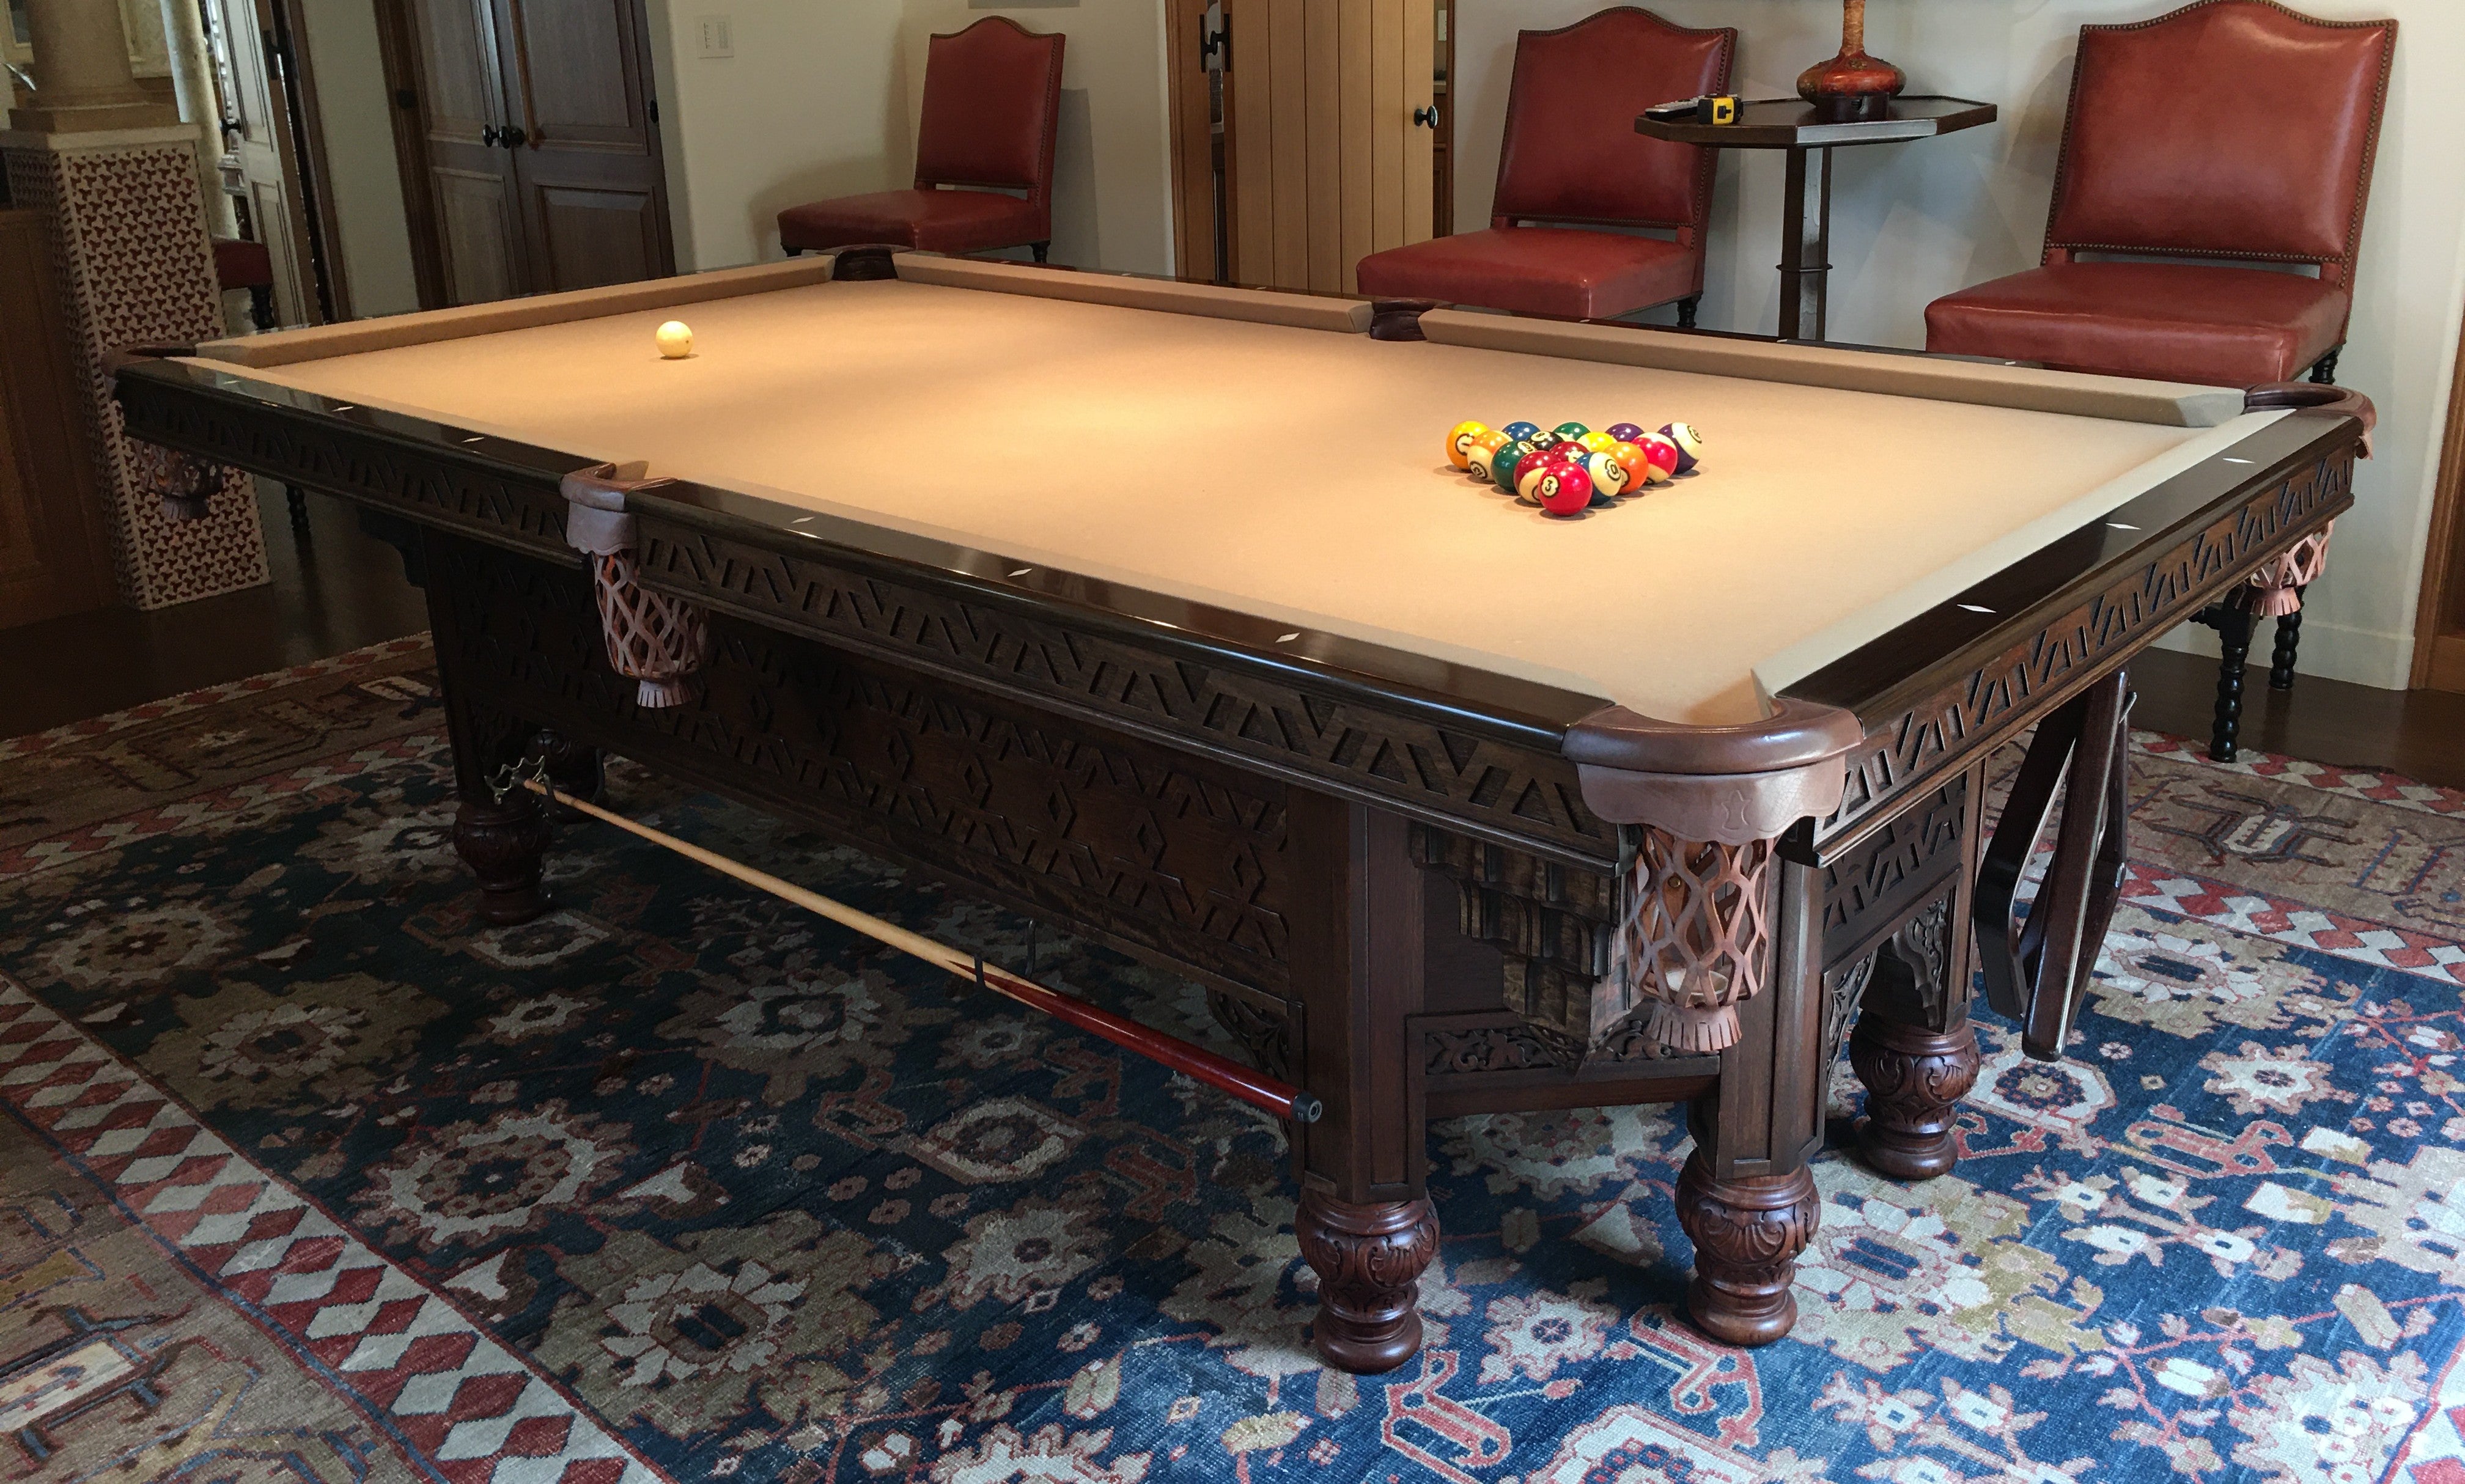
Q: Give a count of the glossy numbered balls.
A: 15